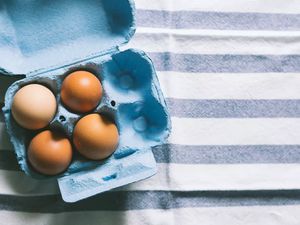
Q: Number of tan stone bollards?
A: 0